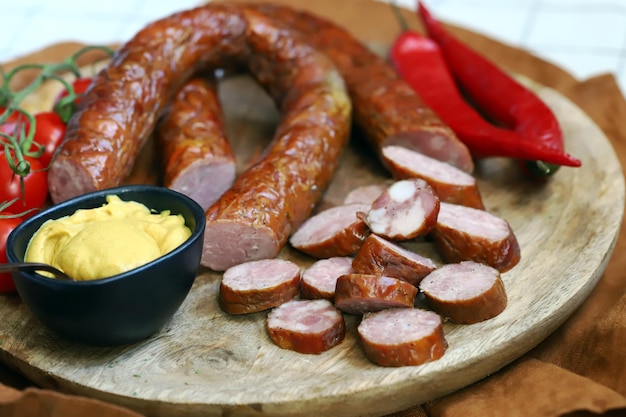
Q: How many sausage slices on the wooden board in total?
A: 12